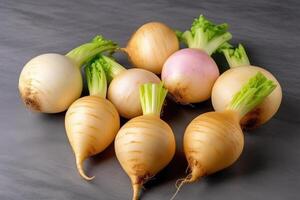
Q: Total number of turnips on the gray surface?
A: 8